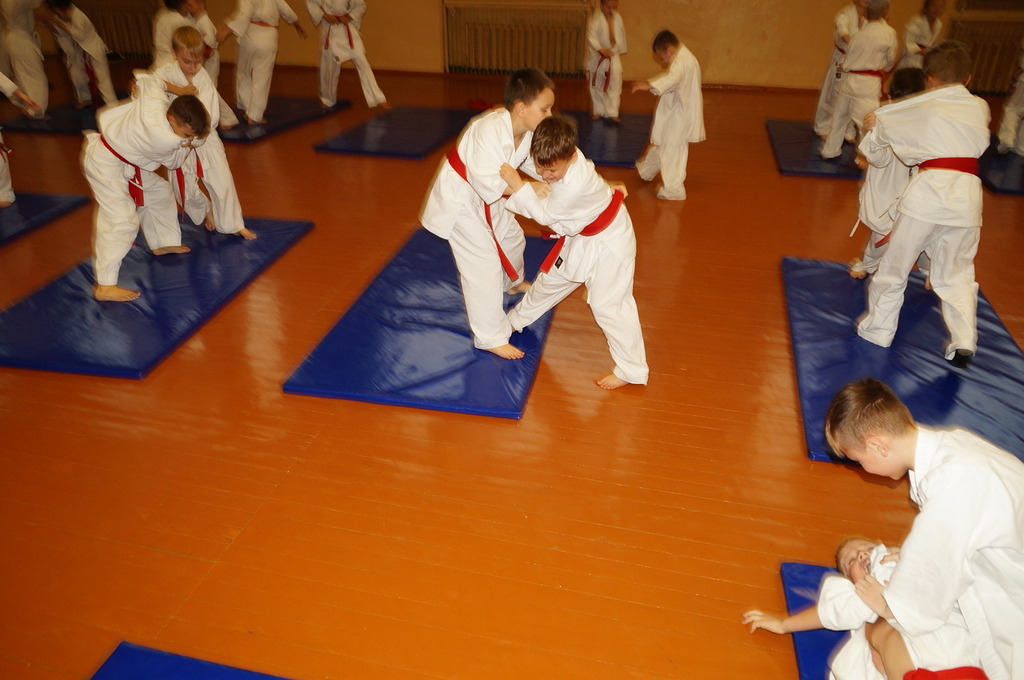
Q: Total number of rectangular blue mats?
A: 12